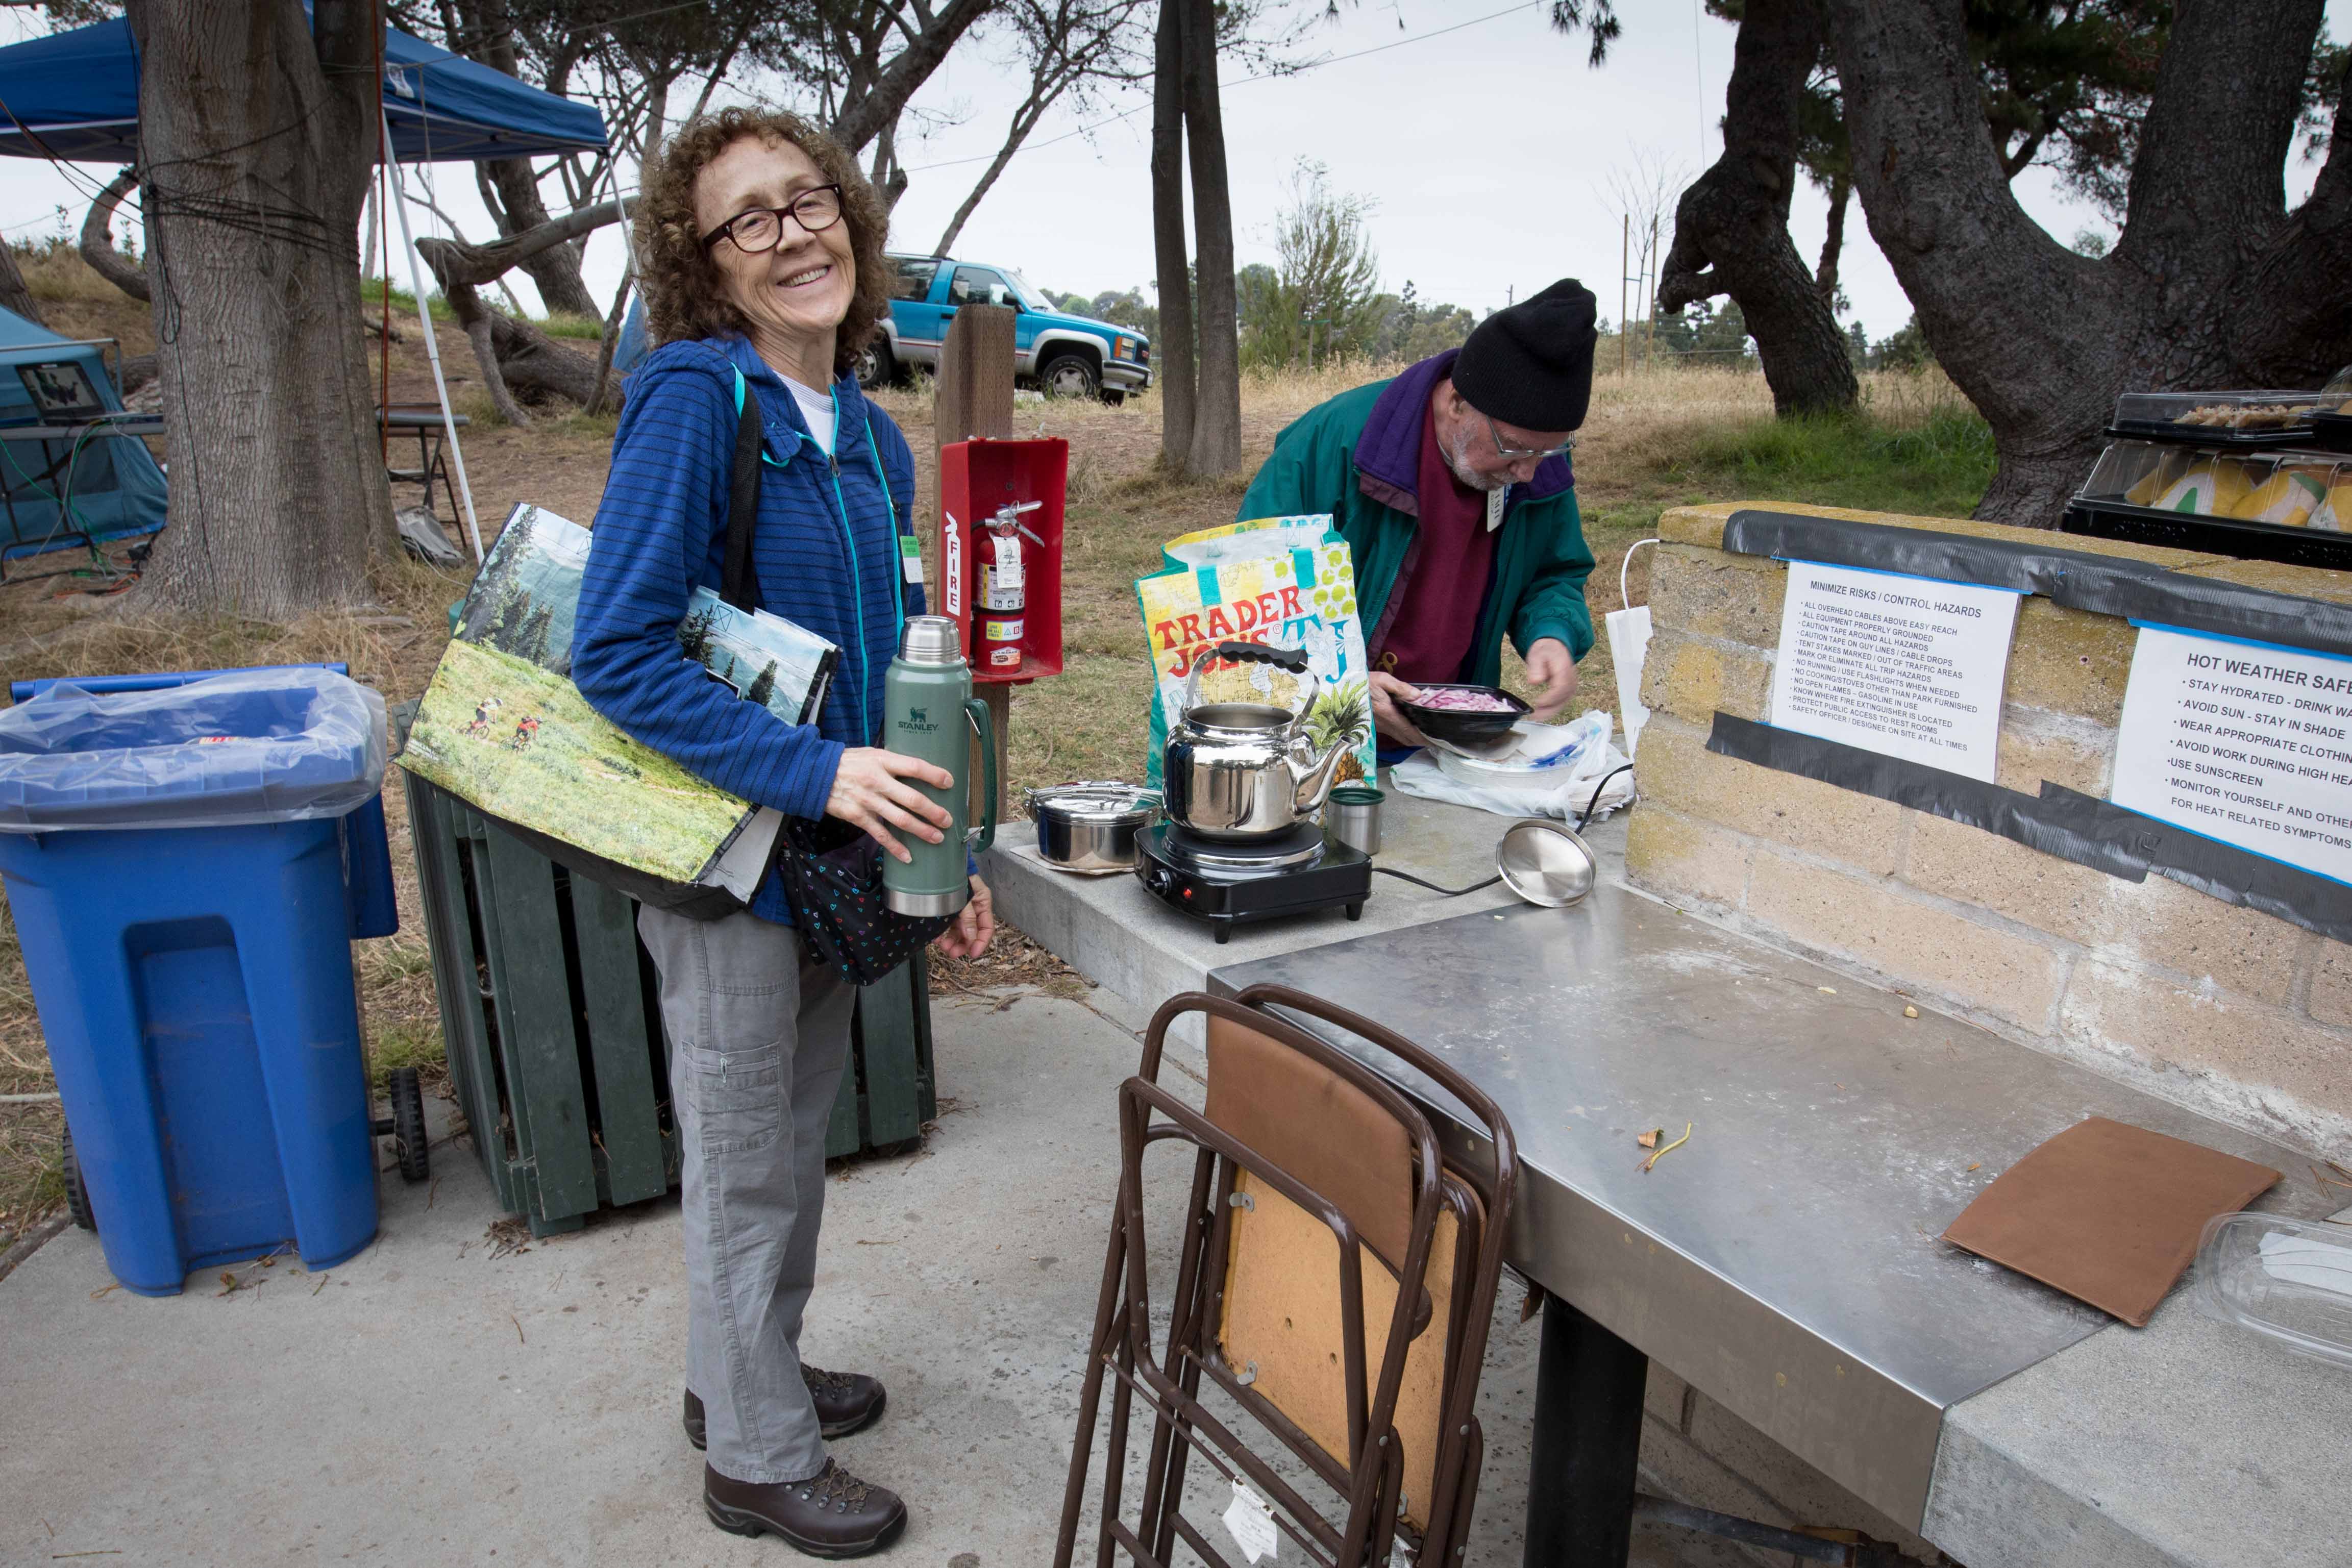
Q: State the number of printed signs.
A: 2